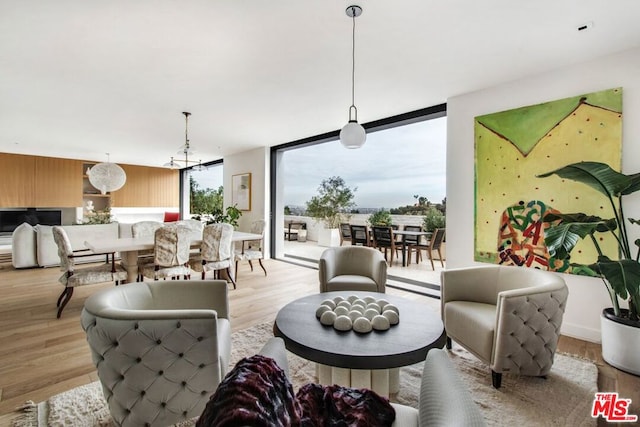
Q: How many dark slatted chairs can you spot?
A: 6